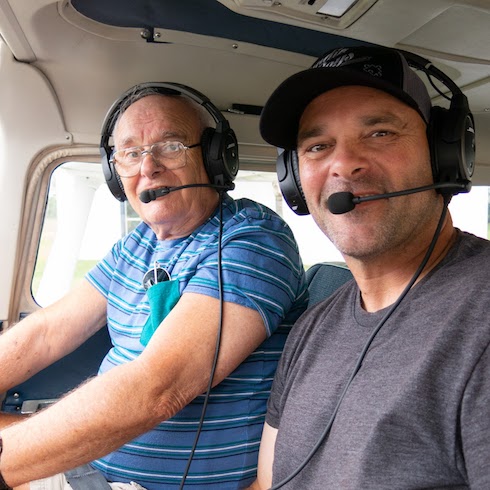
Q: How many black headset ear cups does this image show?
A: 4